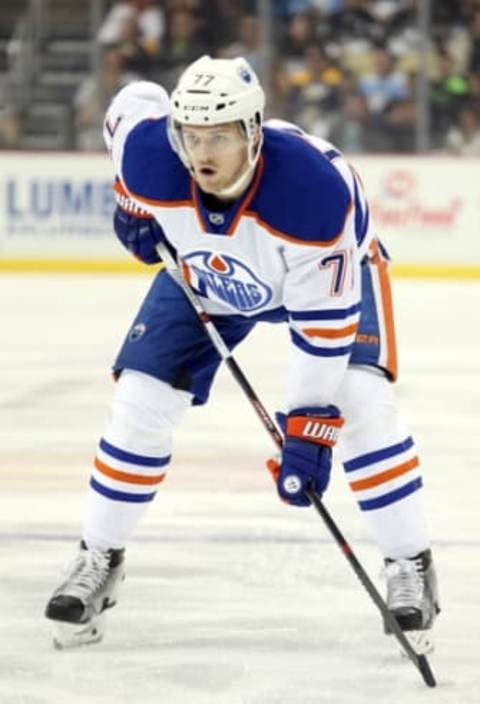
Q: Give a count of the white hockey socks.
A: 2